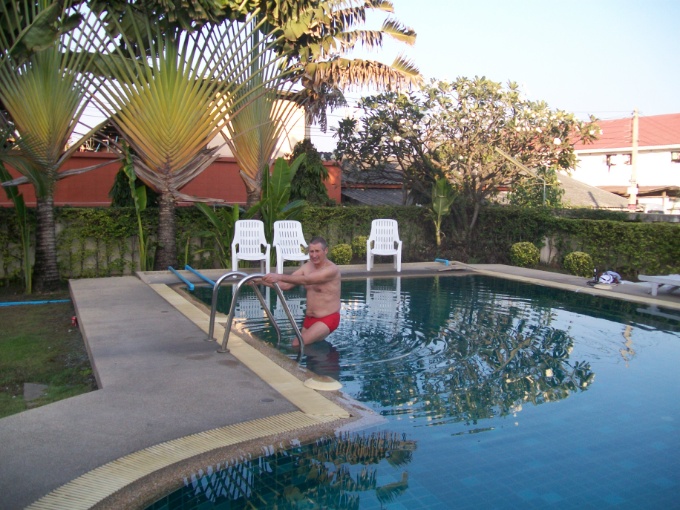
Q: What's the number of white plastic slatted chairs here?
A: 3